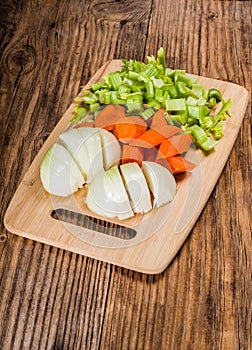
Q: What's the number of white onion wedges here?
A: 6